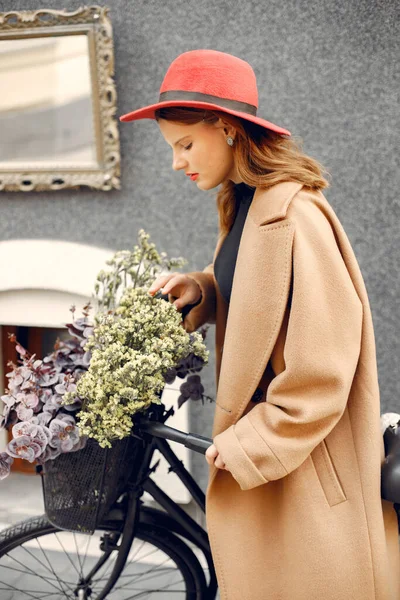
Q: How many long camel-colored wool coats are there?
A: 1